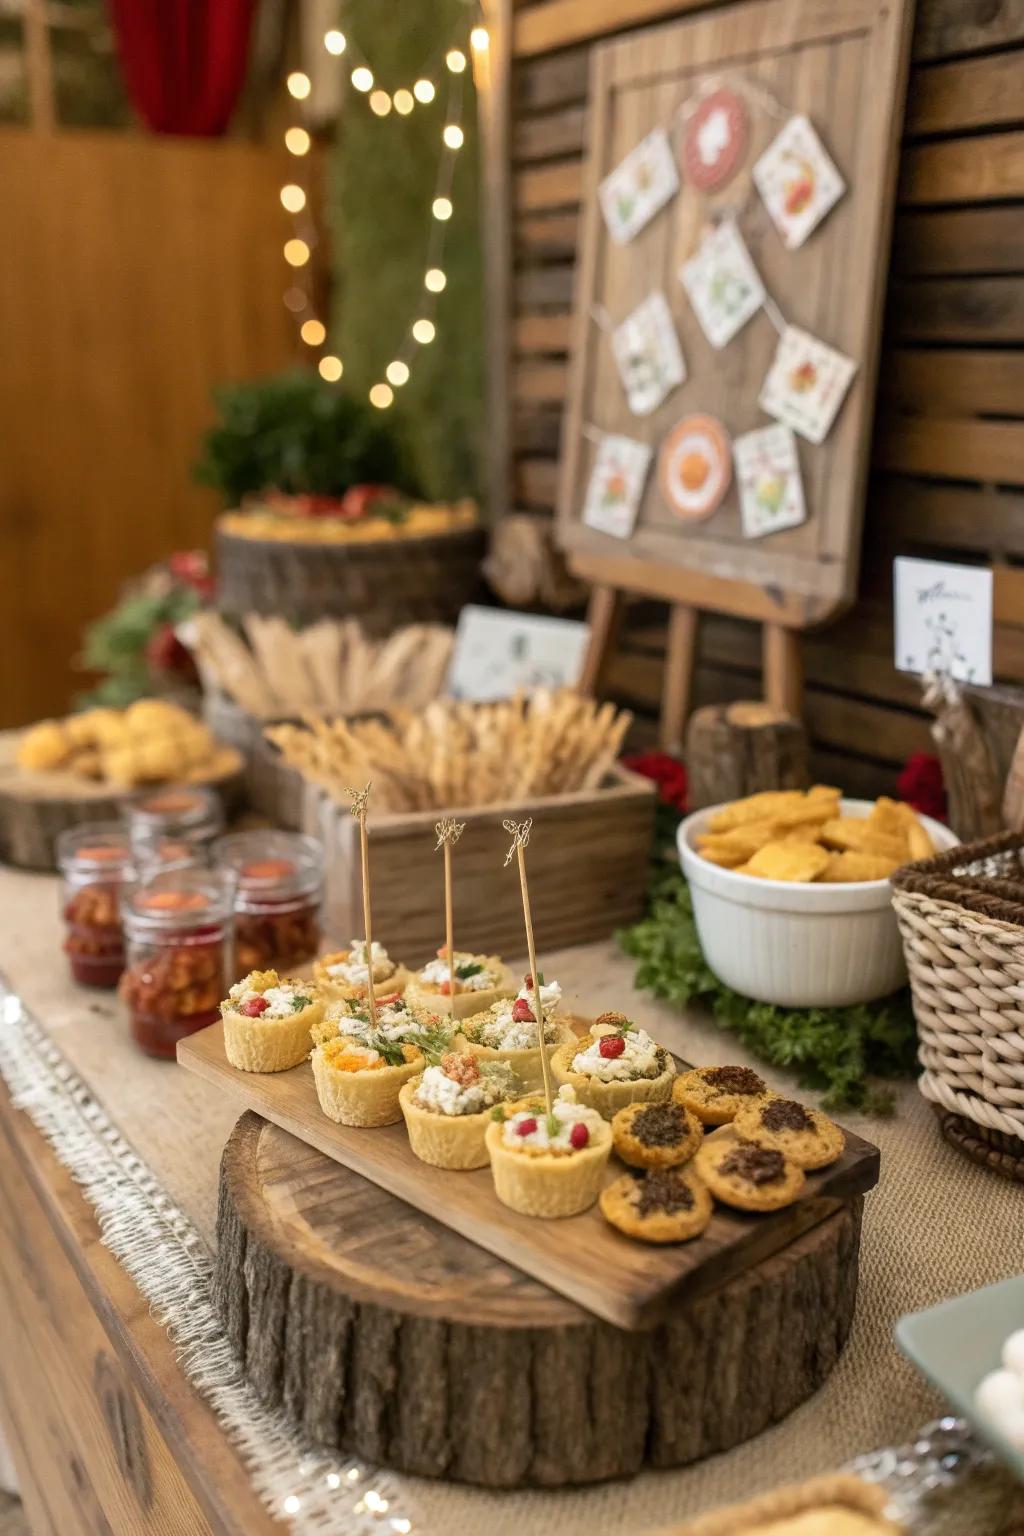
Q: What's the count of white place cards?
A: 2